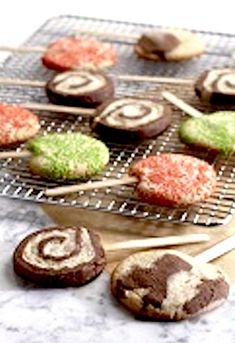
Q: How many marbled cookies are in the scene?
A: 2